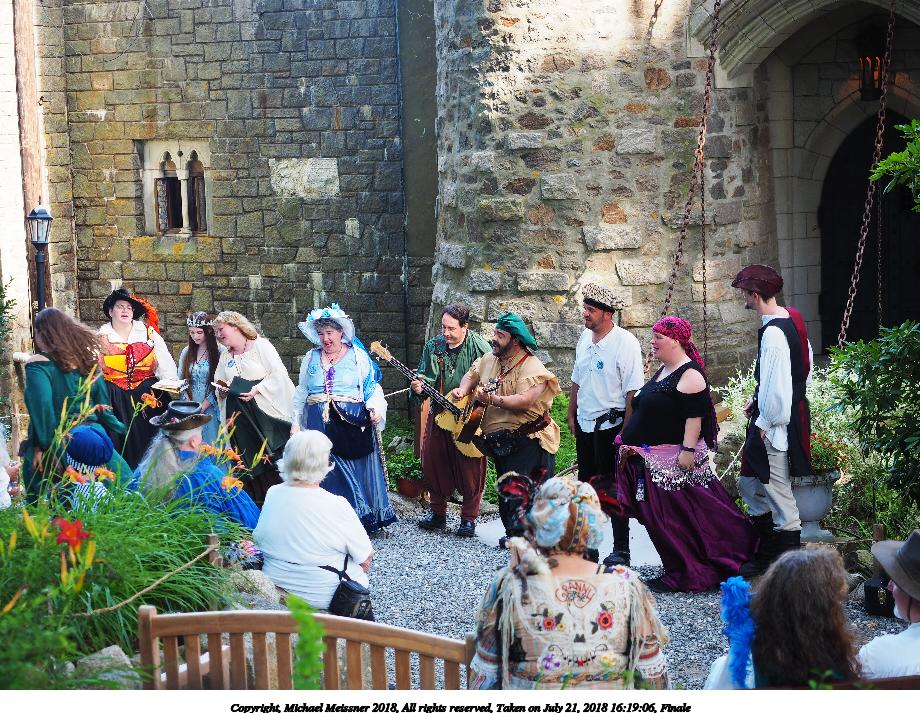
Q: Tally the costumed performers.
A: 10